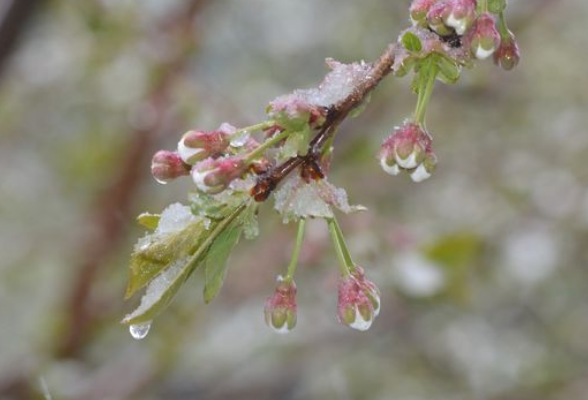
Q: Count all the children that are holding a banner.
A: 0